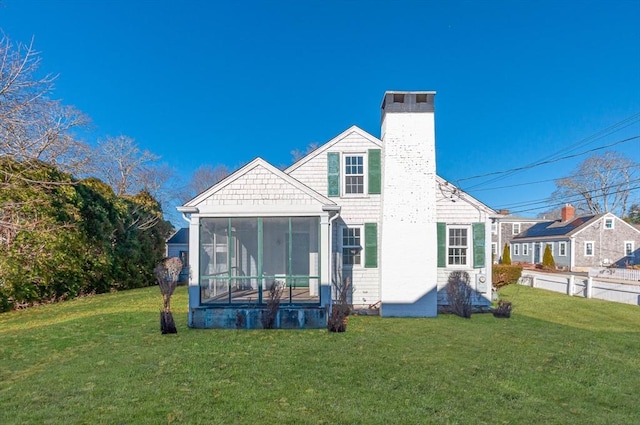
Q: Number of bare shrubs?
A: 5